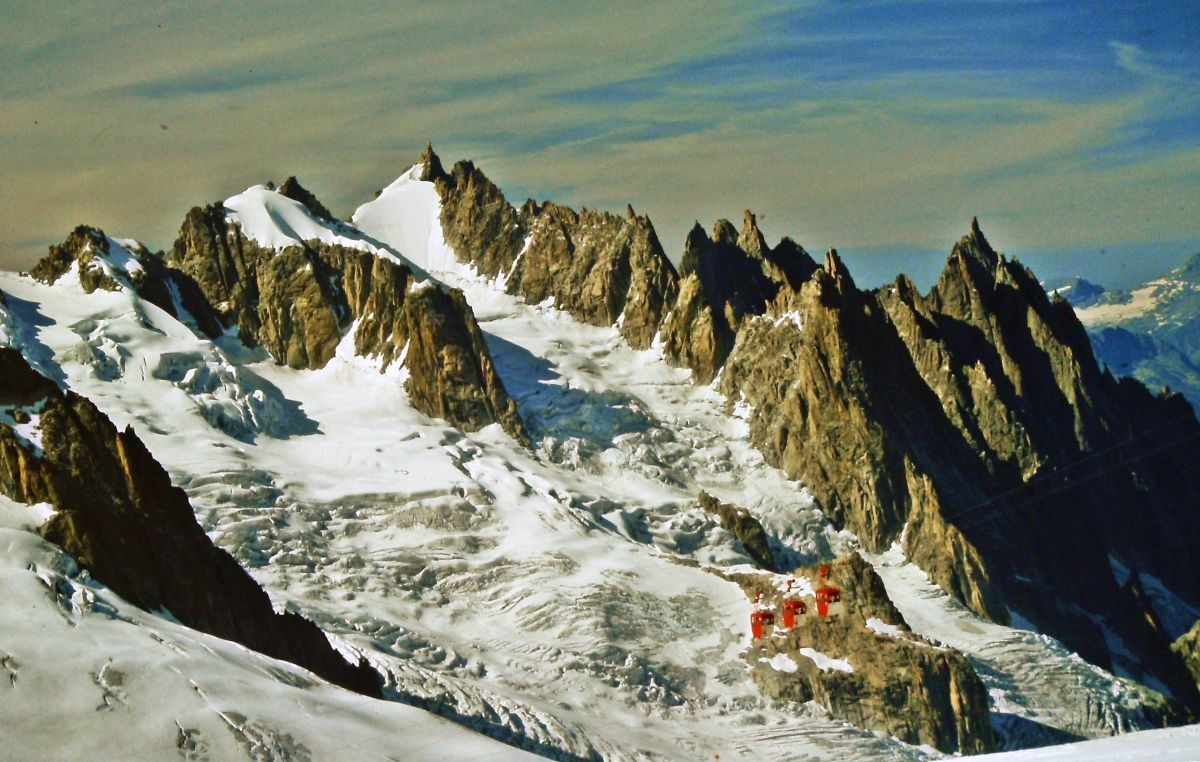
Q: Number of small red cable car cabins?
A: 3